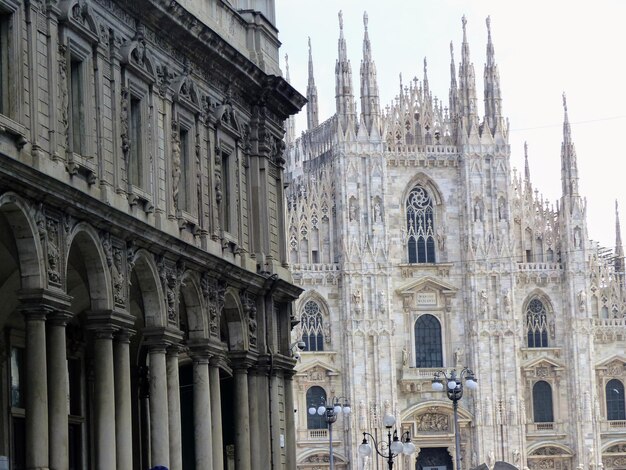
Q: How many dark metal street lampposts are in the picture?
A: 3